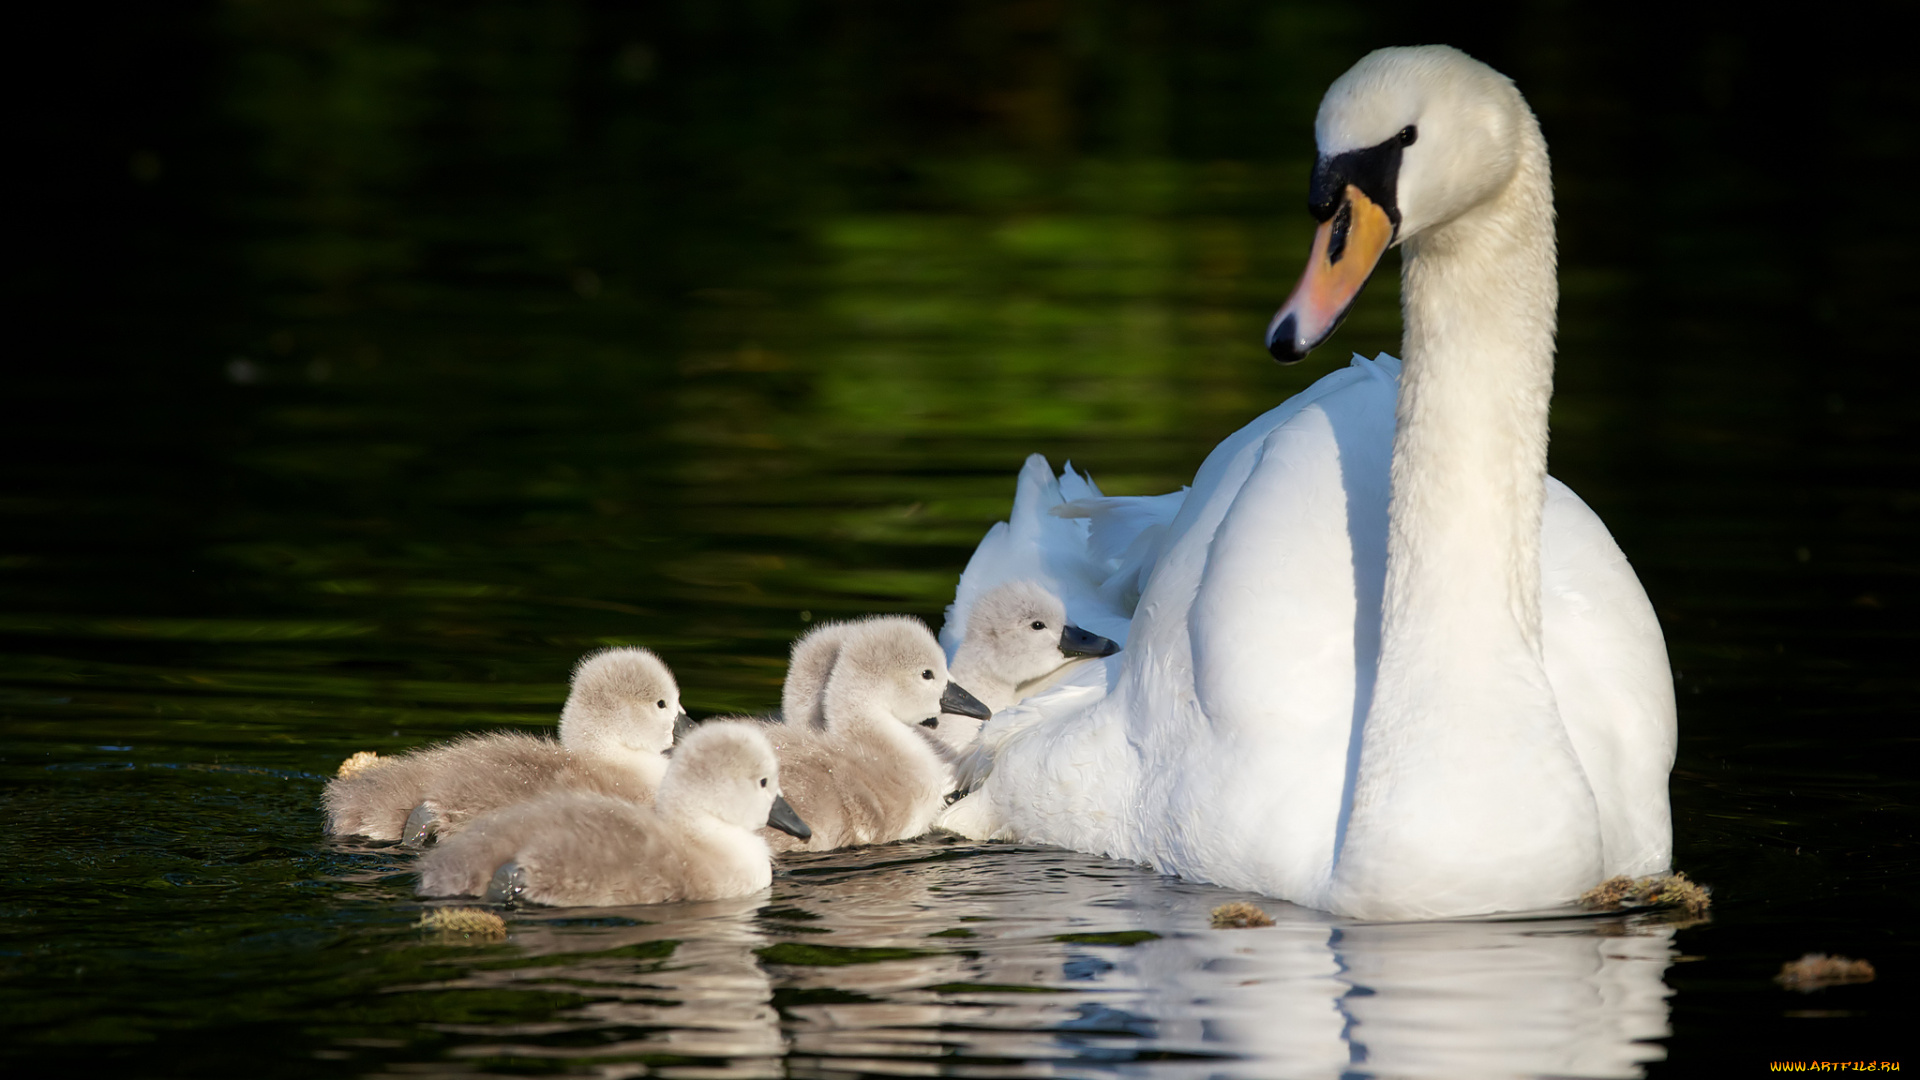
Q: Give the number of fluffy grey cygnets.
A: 5